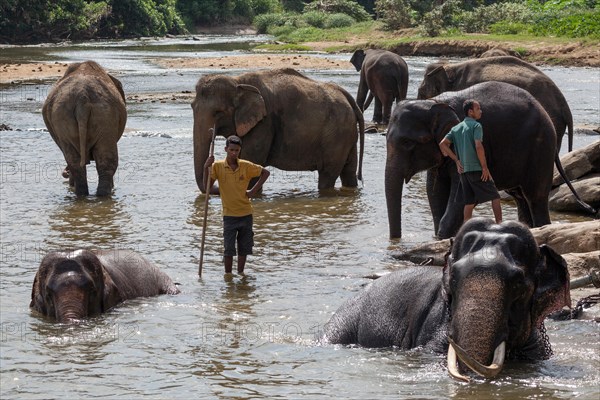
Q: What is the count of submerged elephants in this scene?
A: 2